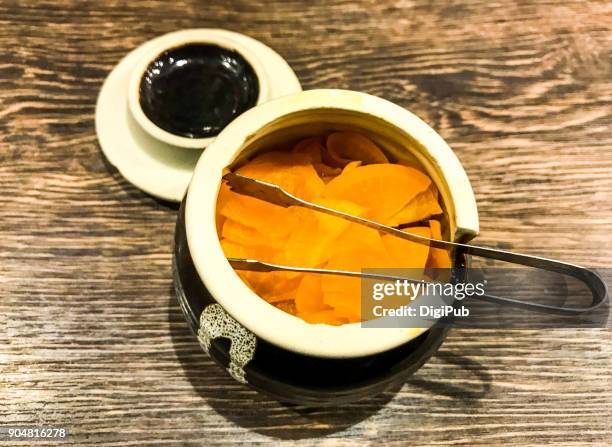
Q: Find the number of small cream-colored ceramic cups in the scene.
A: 1